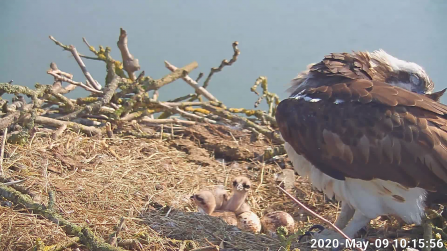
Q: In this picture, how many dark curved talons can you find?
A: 2